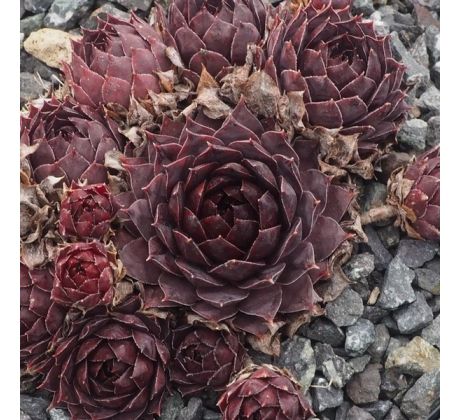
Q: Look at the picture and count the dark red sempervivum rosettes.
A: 12